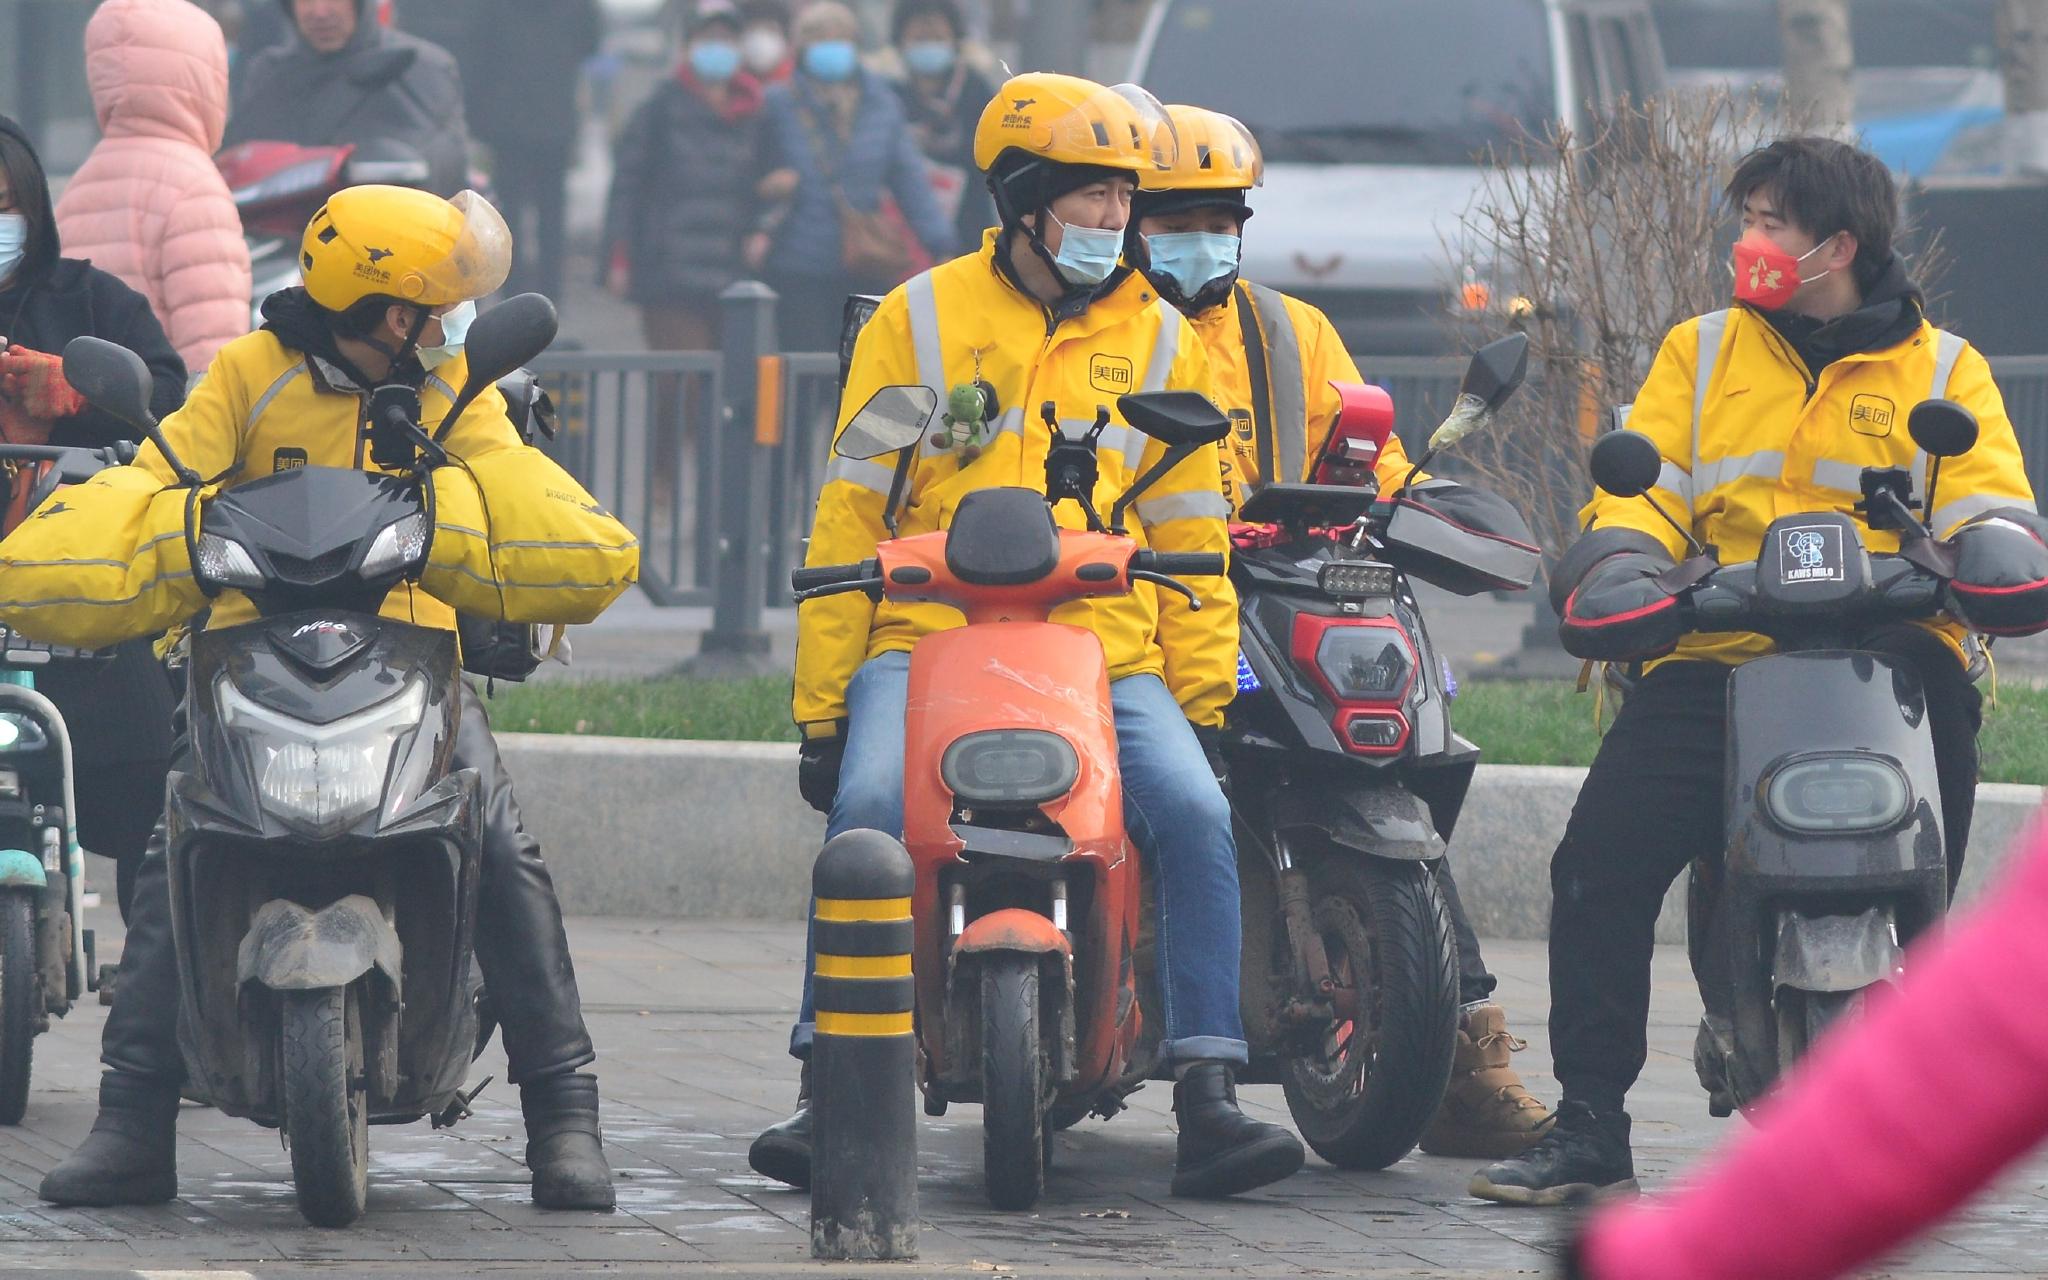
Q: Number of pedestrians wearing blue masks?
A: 3